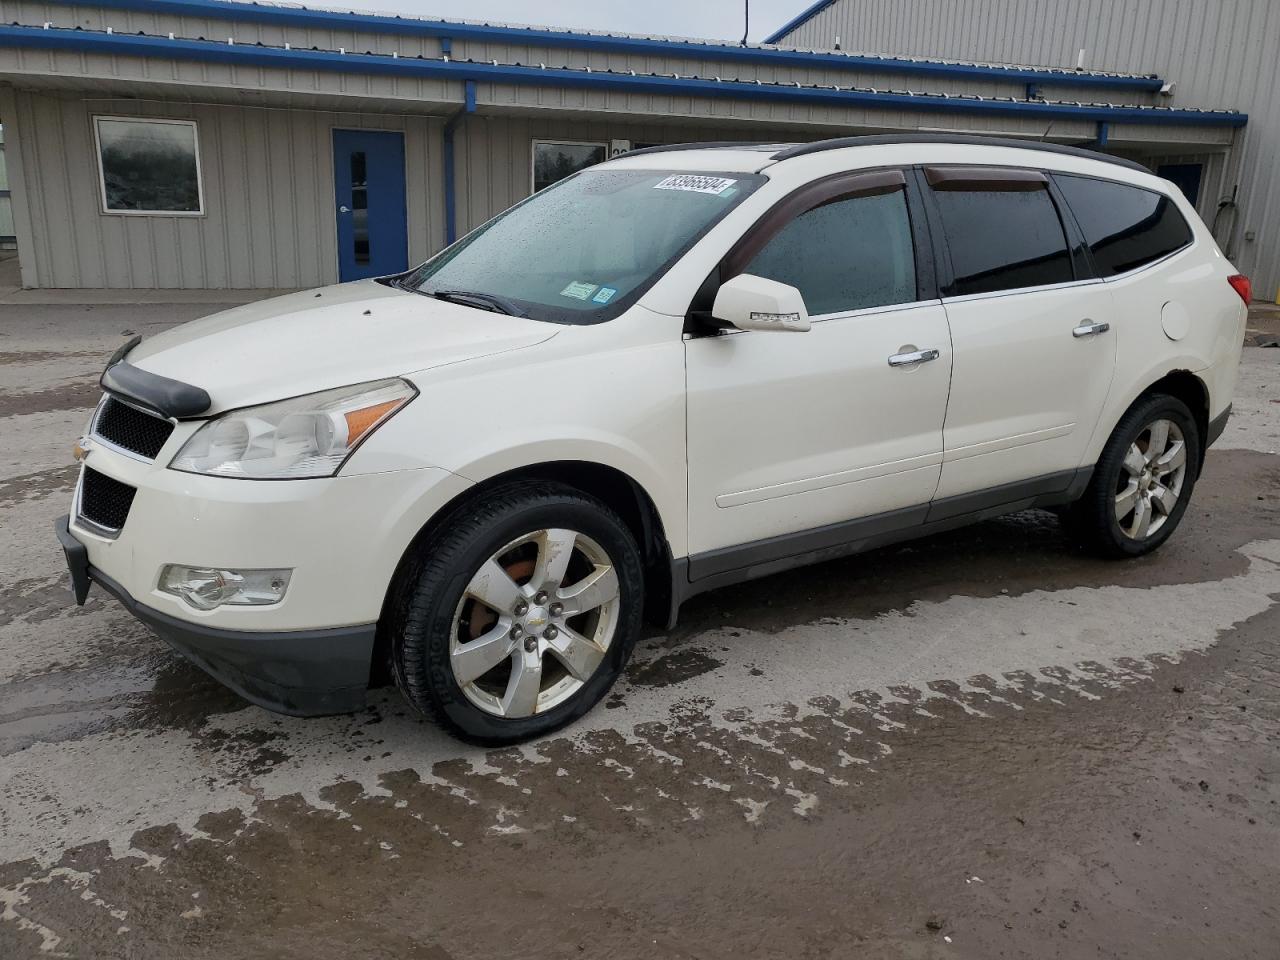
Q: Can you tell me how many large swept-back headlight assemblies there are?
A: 1